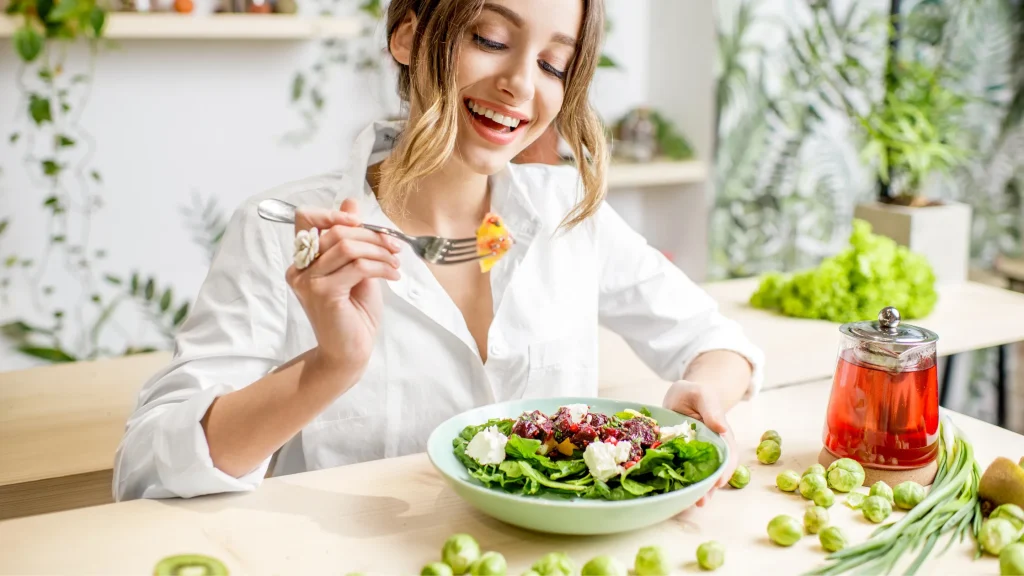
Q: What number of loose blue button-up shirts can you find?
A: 0